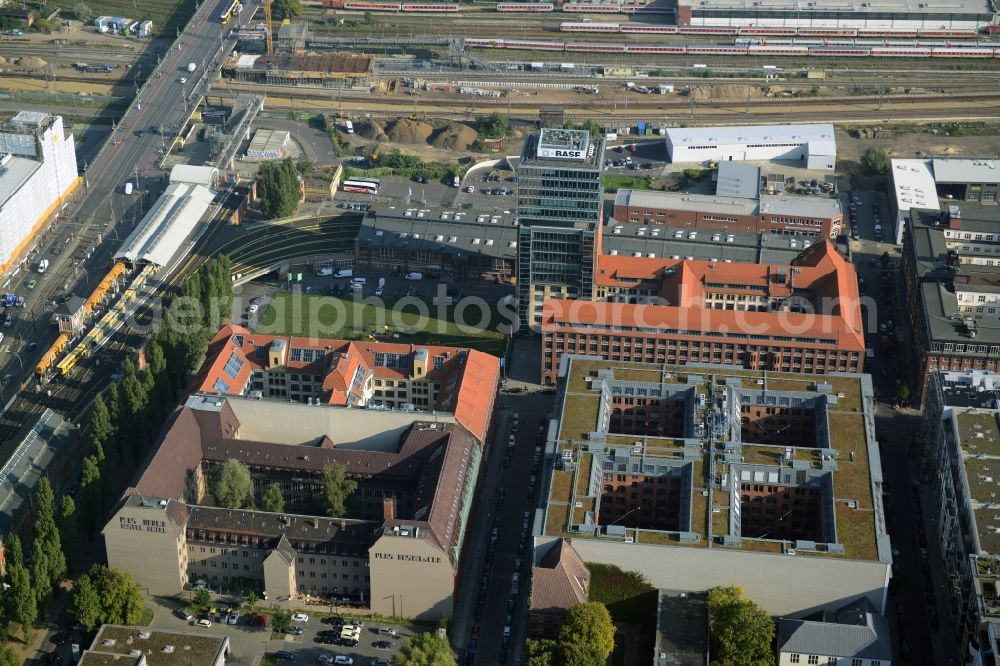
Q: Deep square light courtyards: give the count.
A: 4